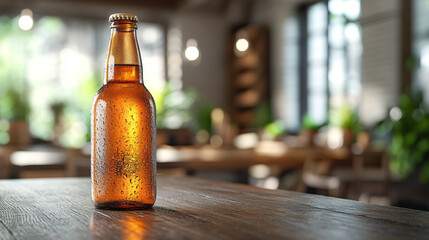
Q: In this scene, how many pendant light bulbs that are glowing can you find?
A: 3